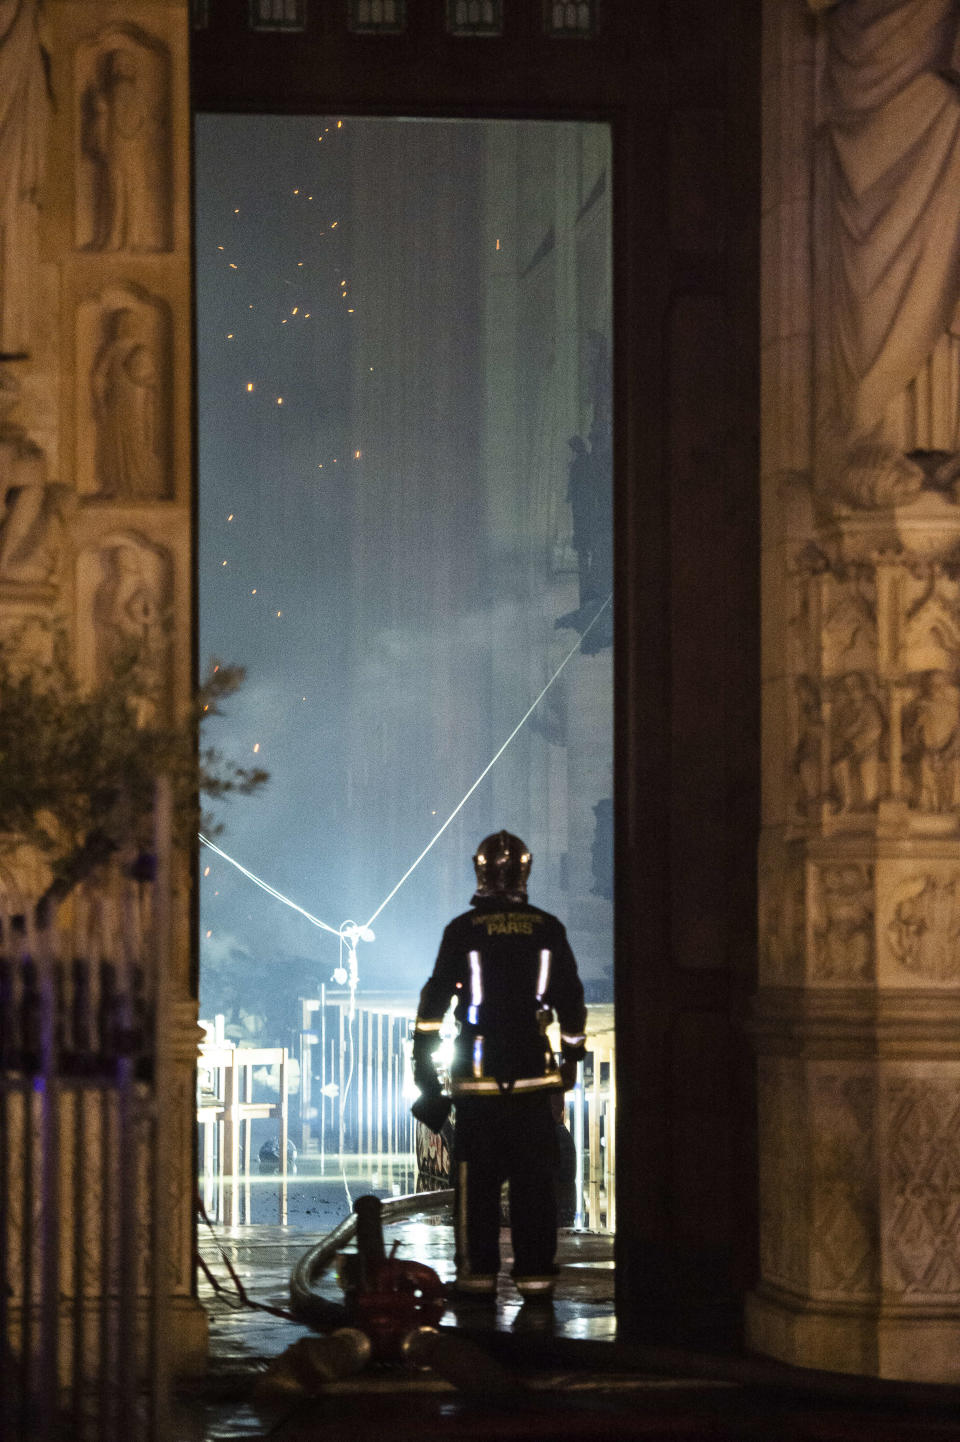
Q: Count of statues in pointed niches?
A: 3